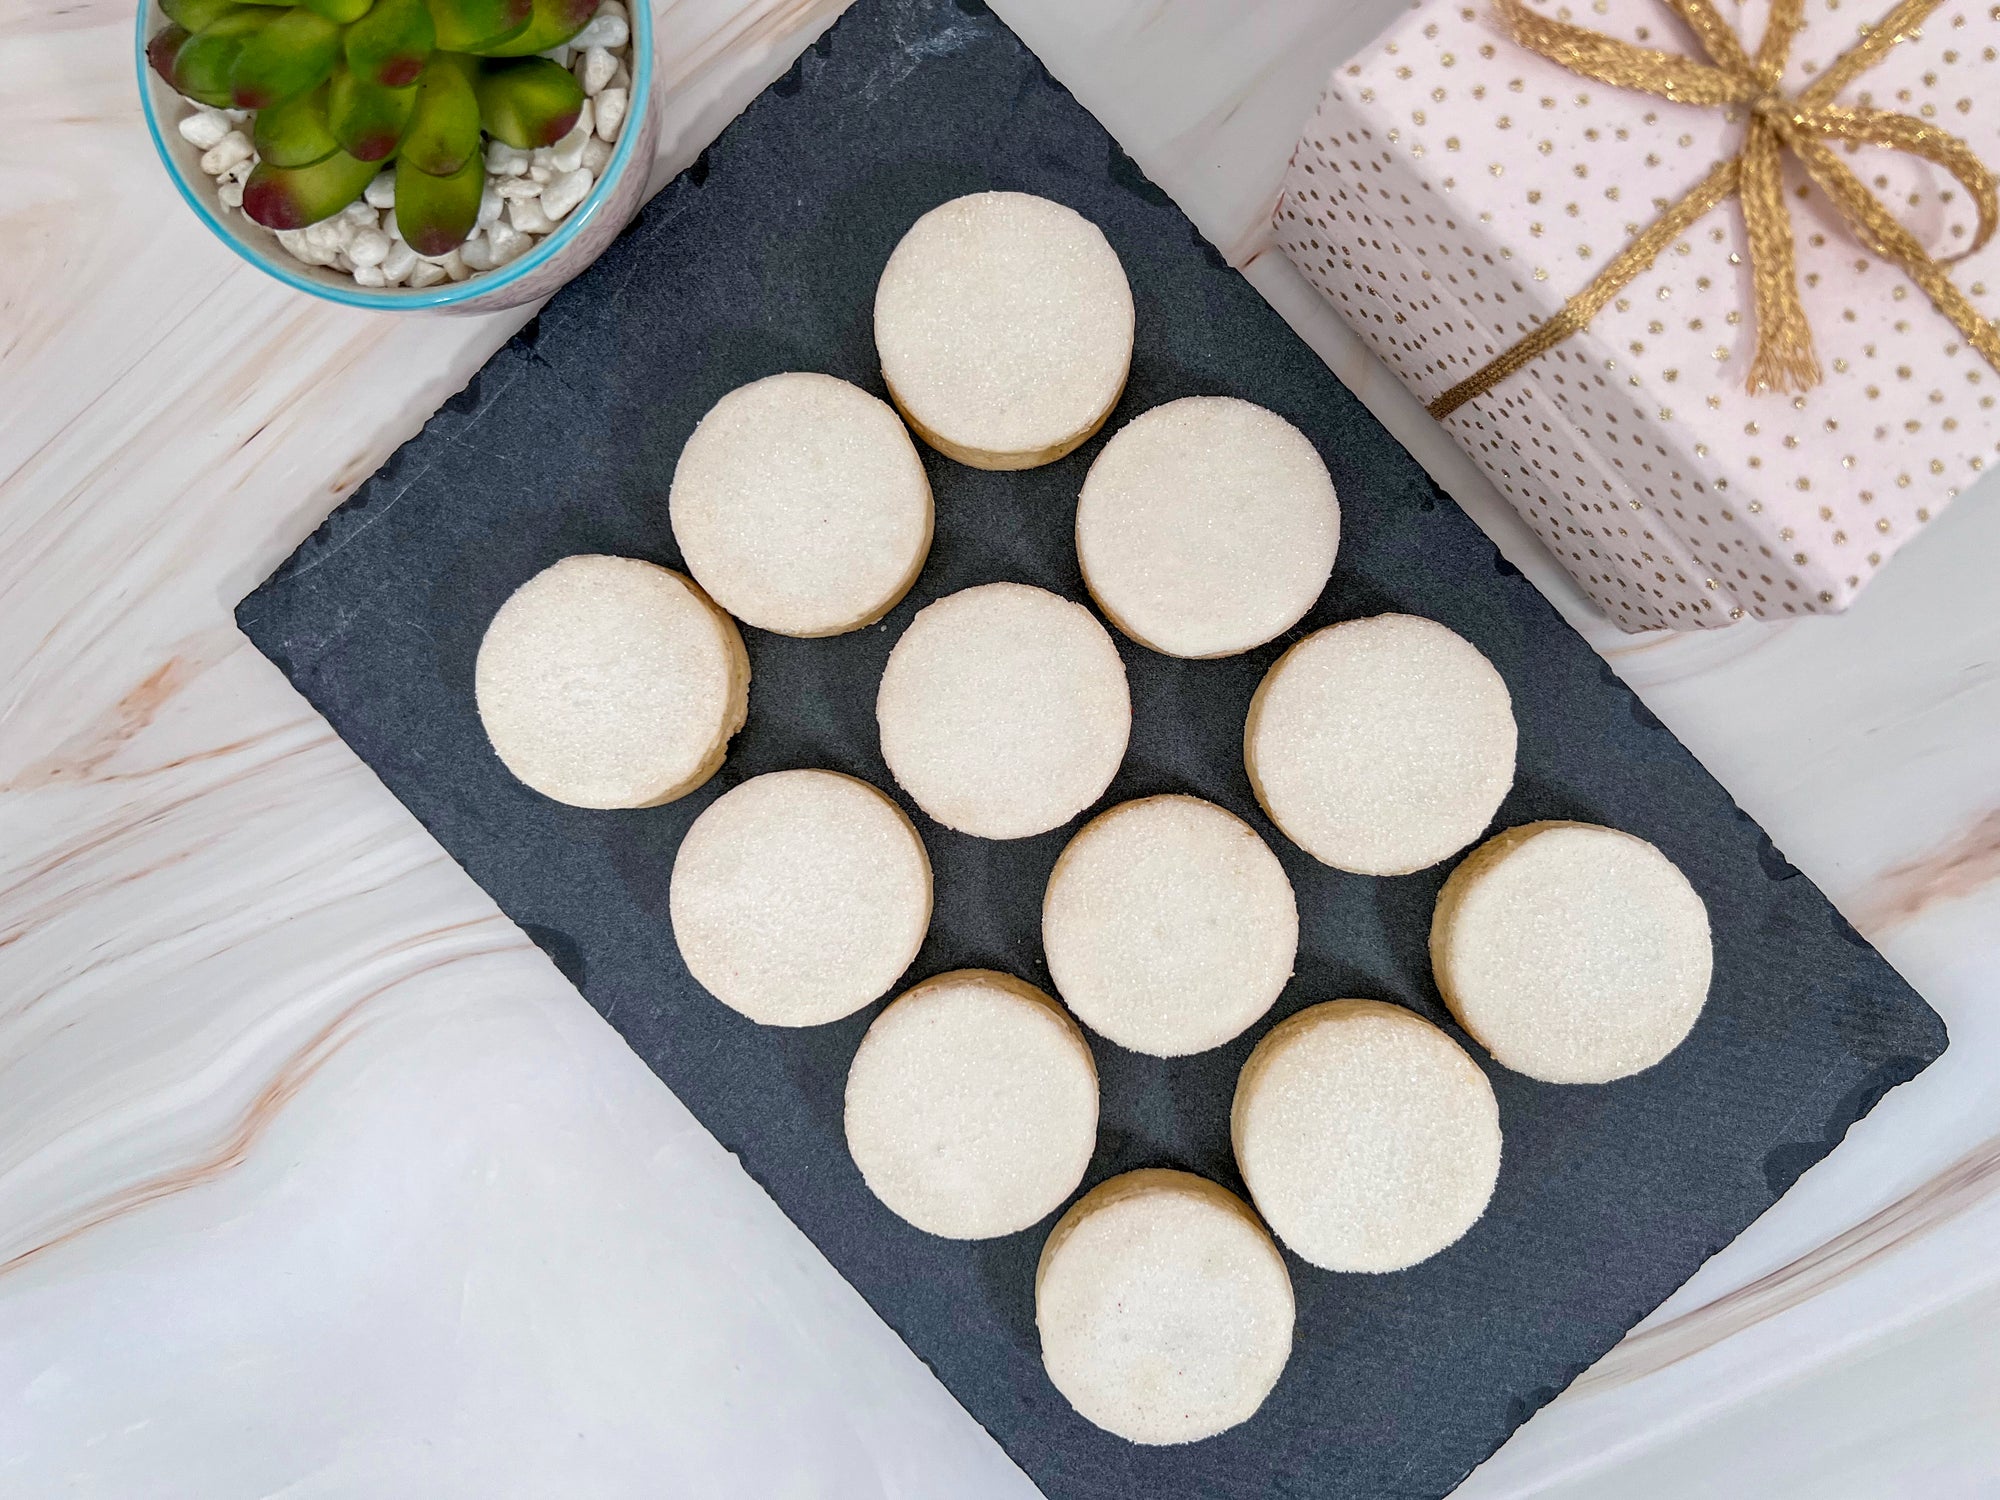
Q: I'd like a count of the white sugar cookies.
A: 12